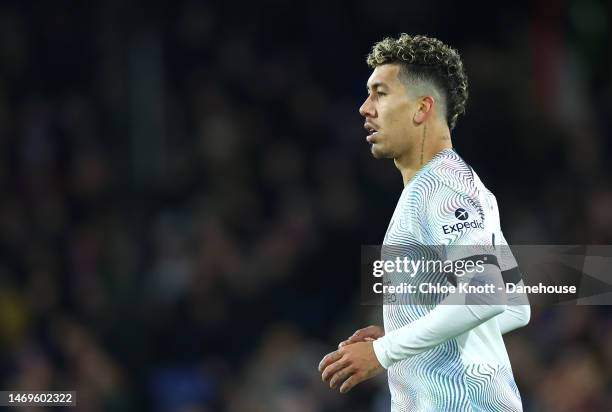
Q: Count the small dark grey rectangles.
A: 1